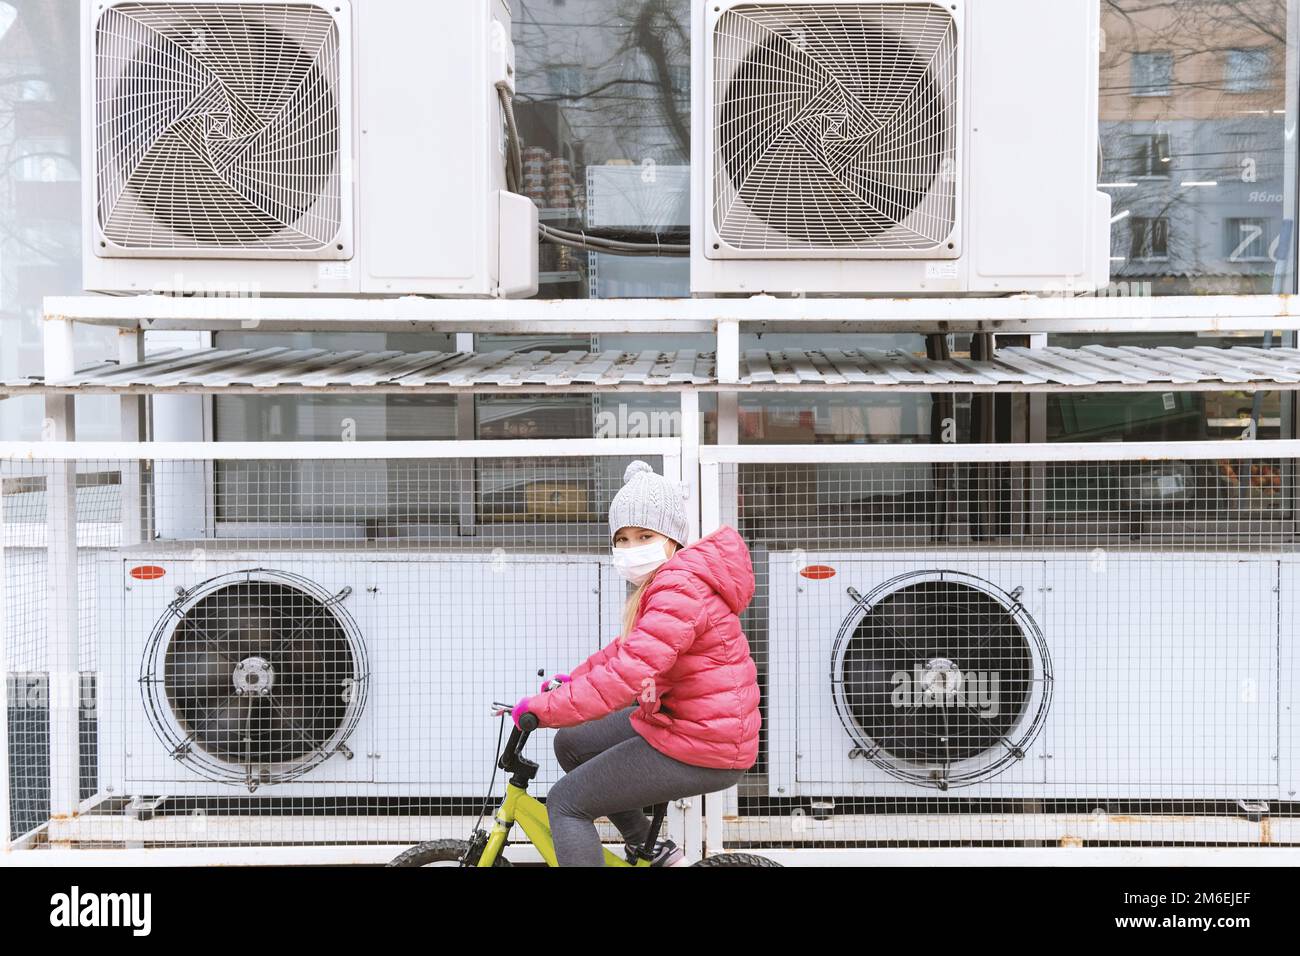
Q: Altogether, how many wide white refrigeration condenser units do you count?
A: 2